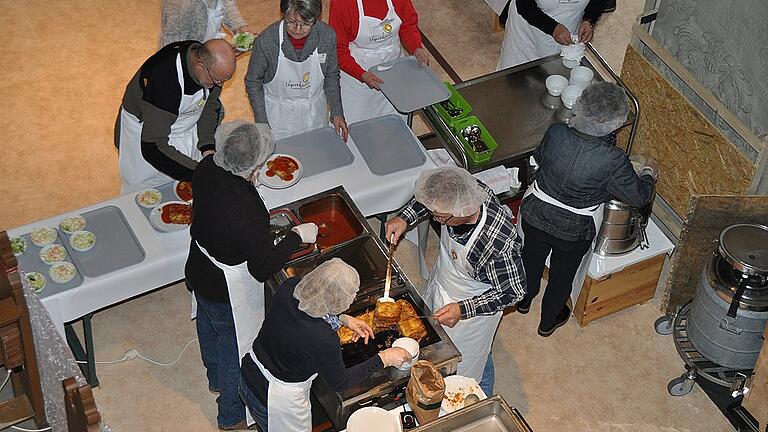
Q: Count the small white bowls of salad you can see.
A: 9